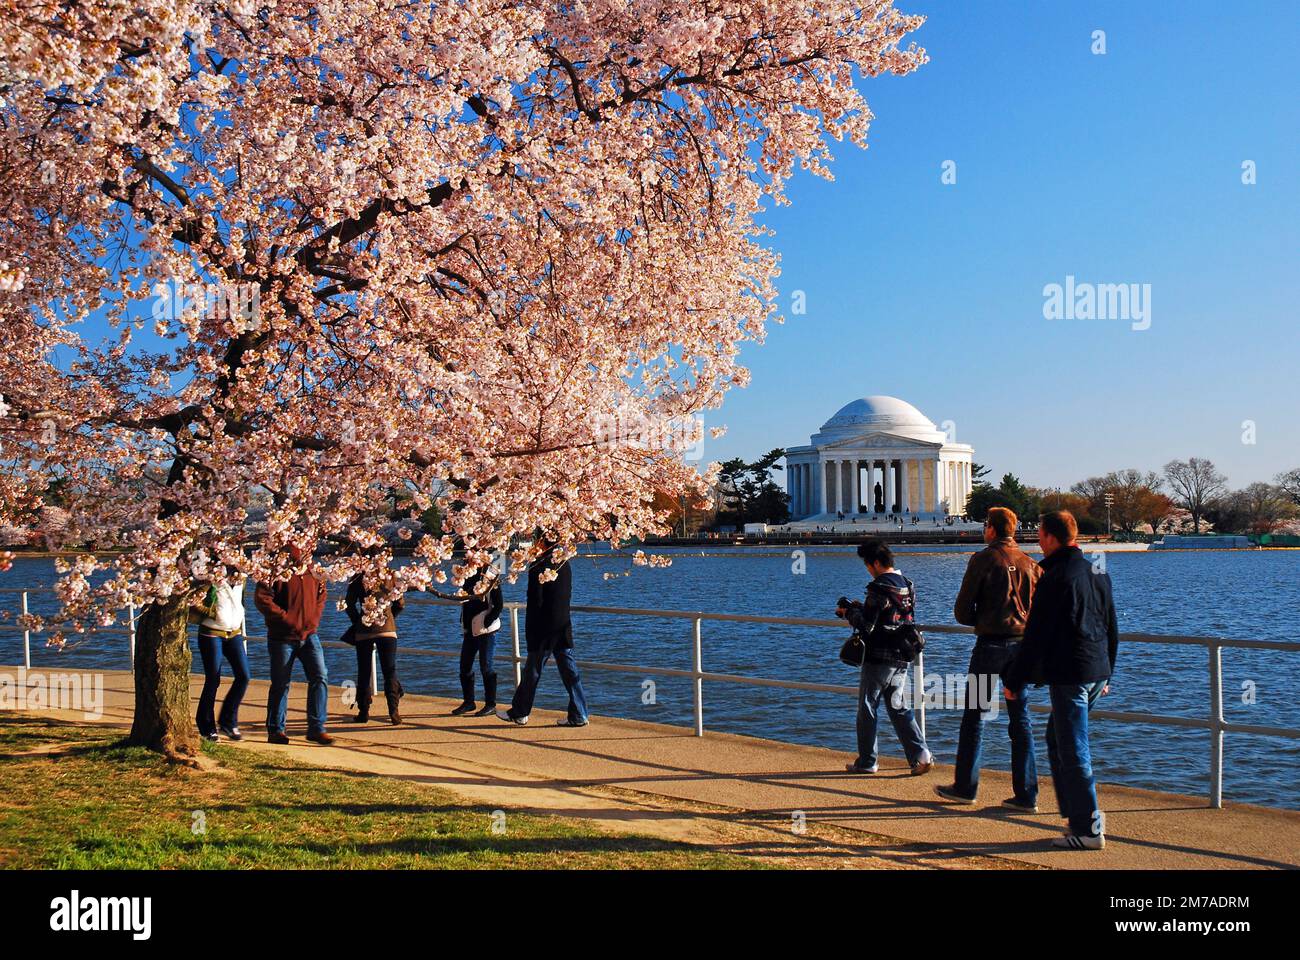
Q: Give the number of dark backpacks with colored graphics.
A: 1